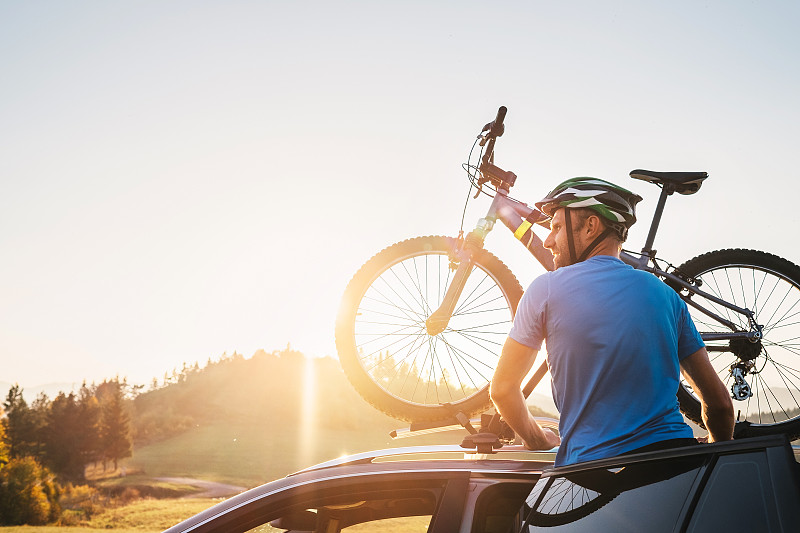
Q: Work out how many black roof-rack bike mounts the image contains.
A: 1